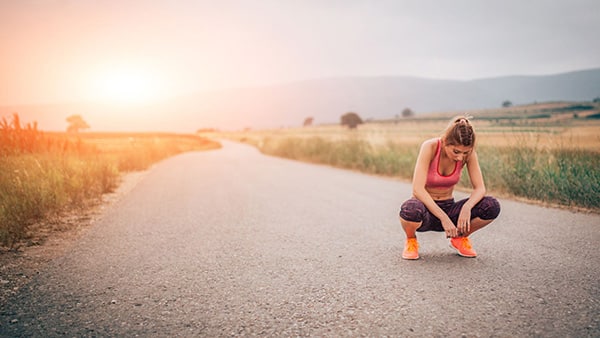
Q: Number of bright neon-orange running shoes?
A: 2